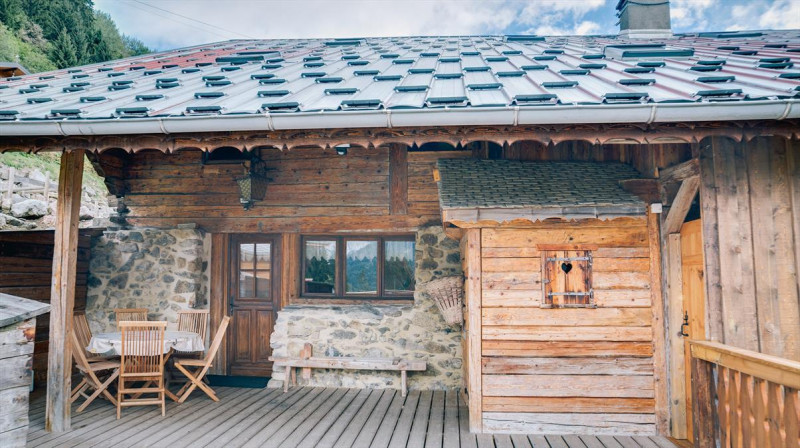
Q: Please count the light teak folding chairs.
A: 6